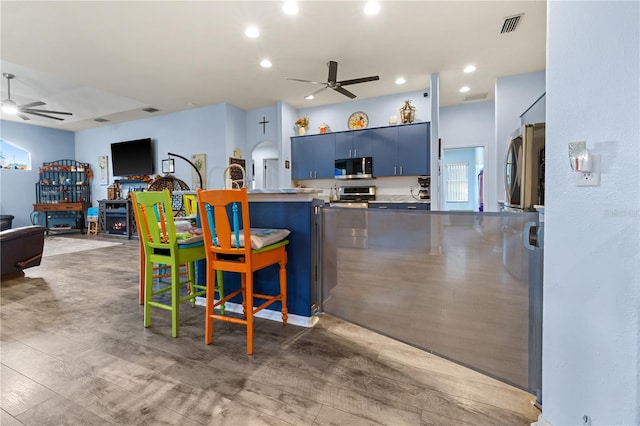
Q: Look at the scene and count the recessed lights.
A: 8